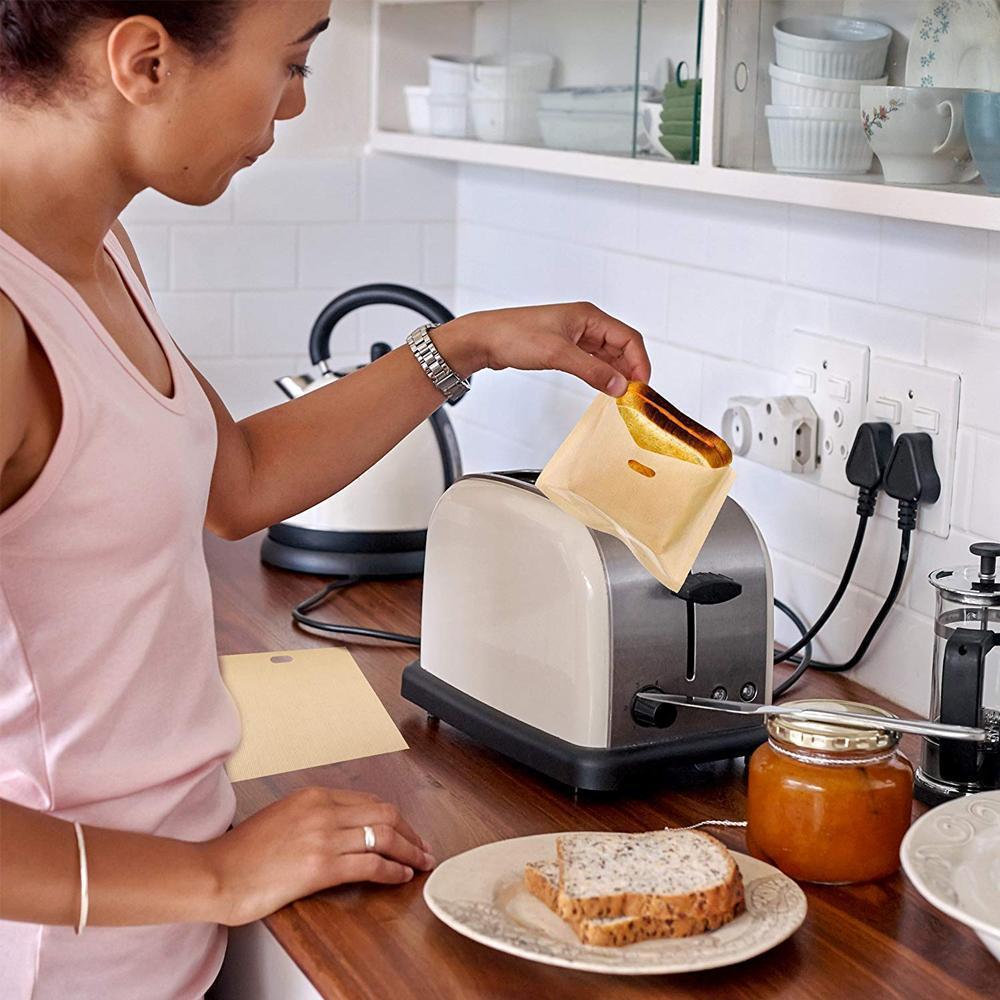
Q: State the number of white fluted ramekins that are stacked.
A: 3